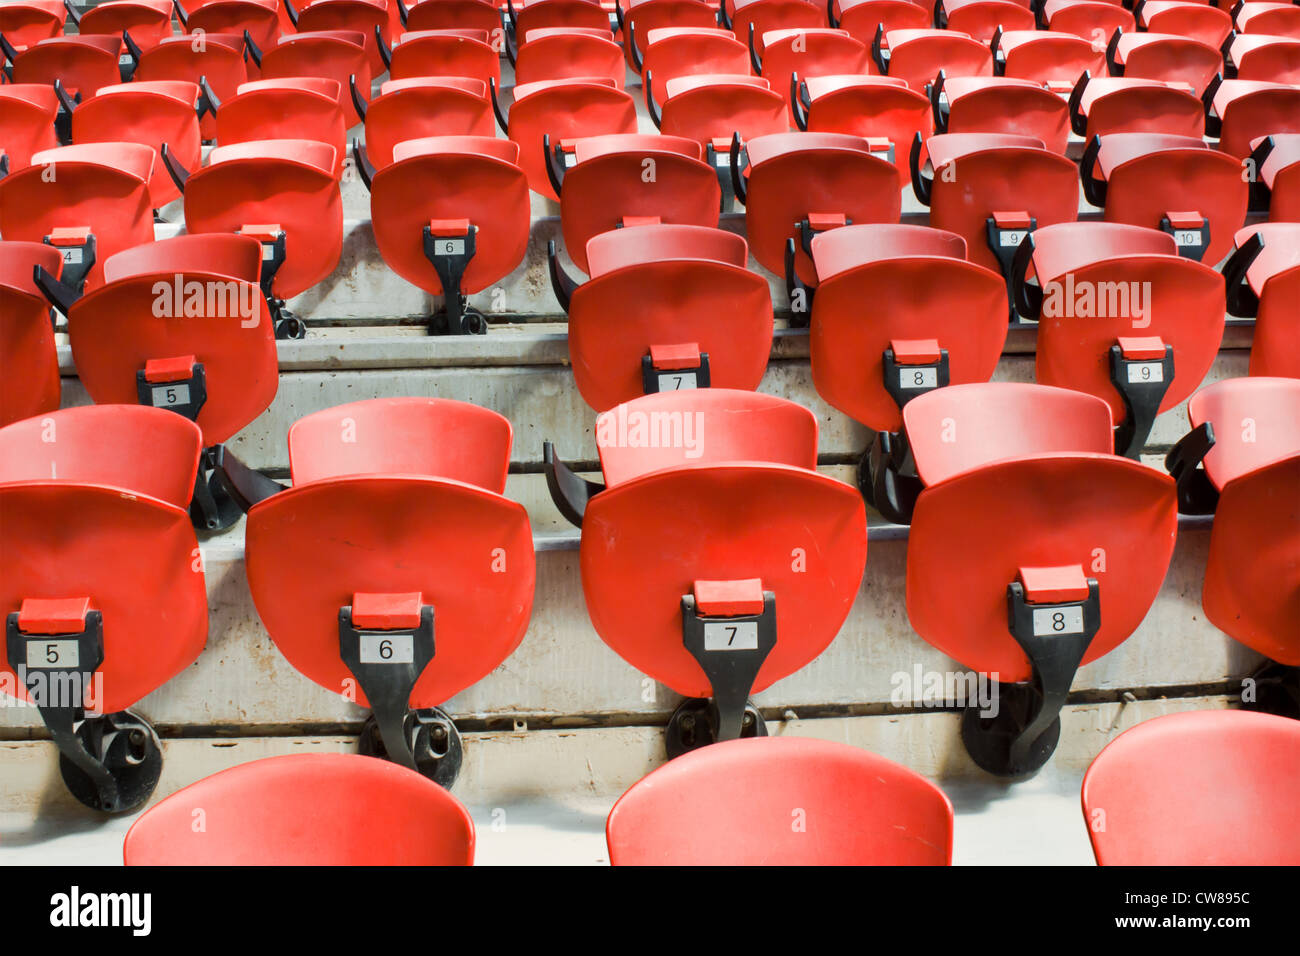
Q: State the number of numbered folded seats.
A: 12